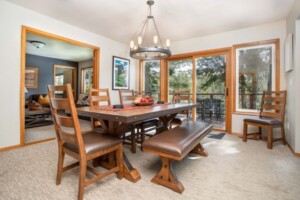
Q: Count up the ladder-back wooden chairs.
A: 6